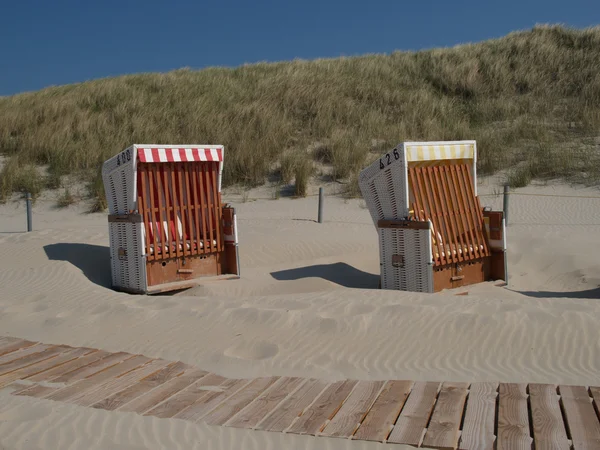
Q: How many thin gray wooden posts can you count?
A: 3